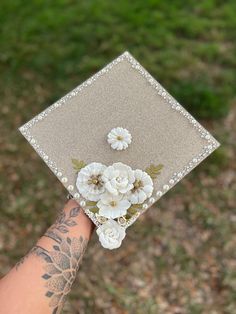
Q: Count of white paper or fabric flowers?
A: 6